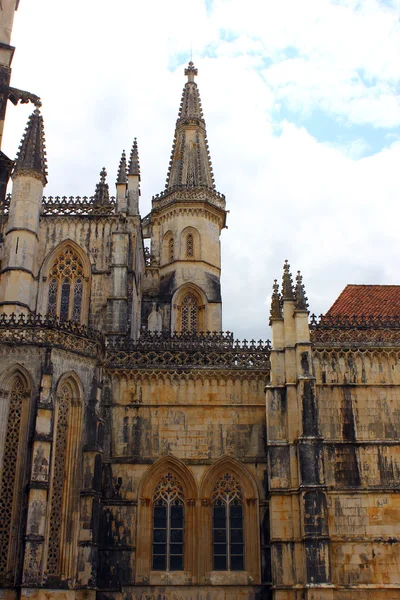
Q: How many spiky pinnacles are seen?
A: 8